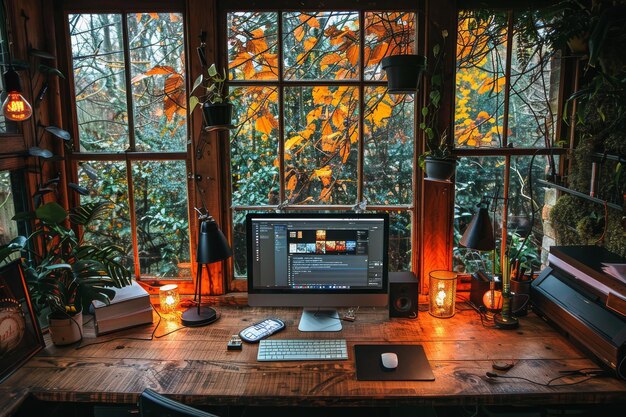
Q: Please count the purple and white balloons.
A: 0